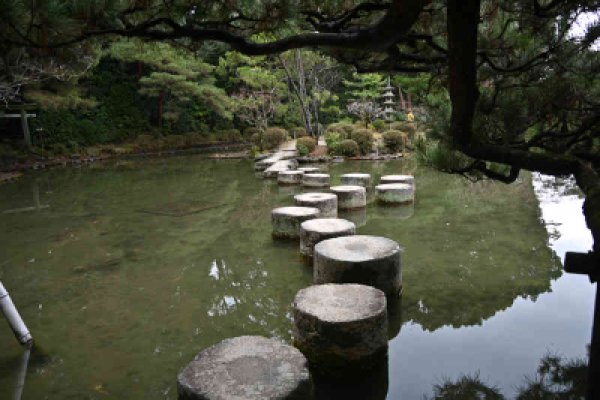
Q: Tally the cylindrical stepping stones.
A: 13